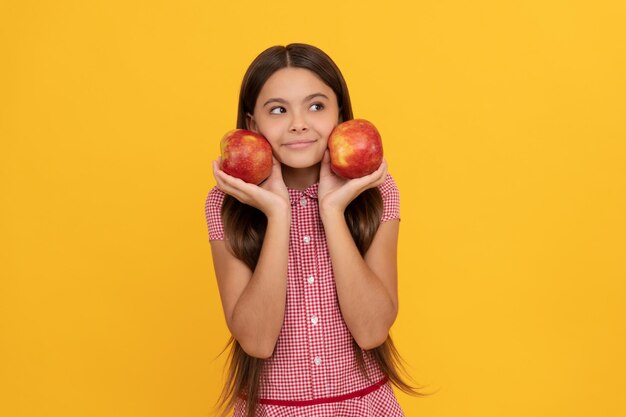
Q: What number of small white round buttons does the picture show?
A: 5